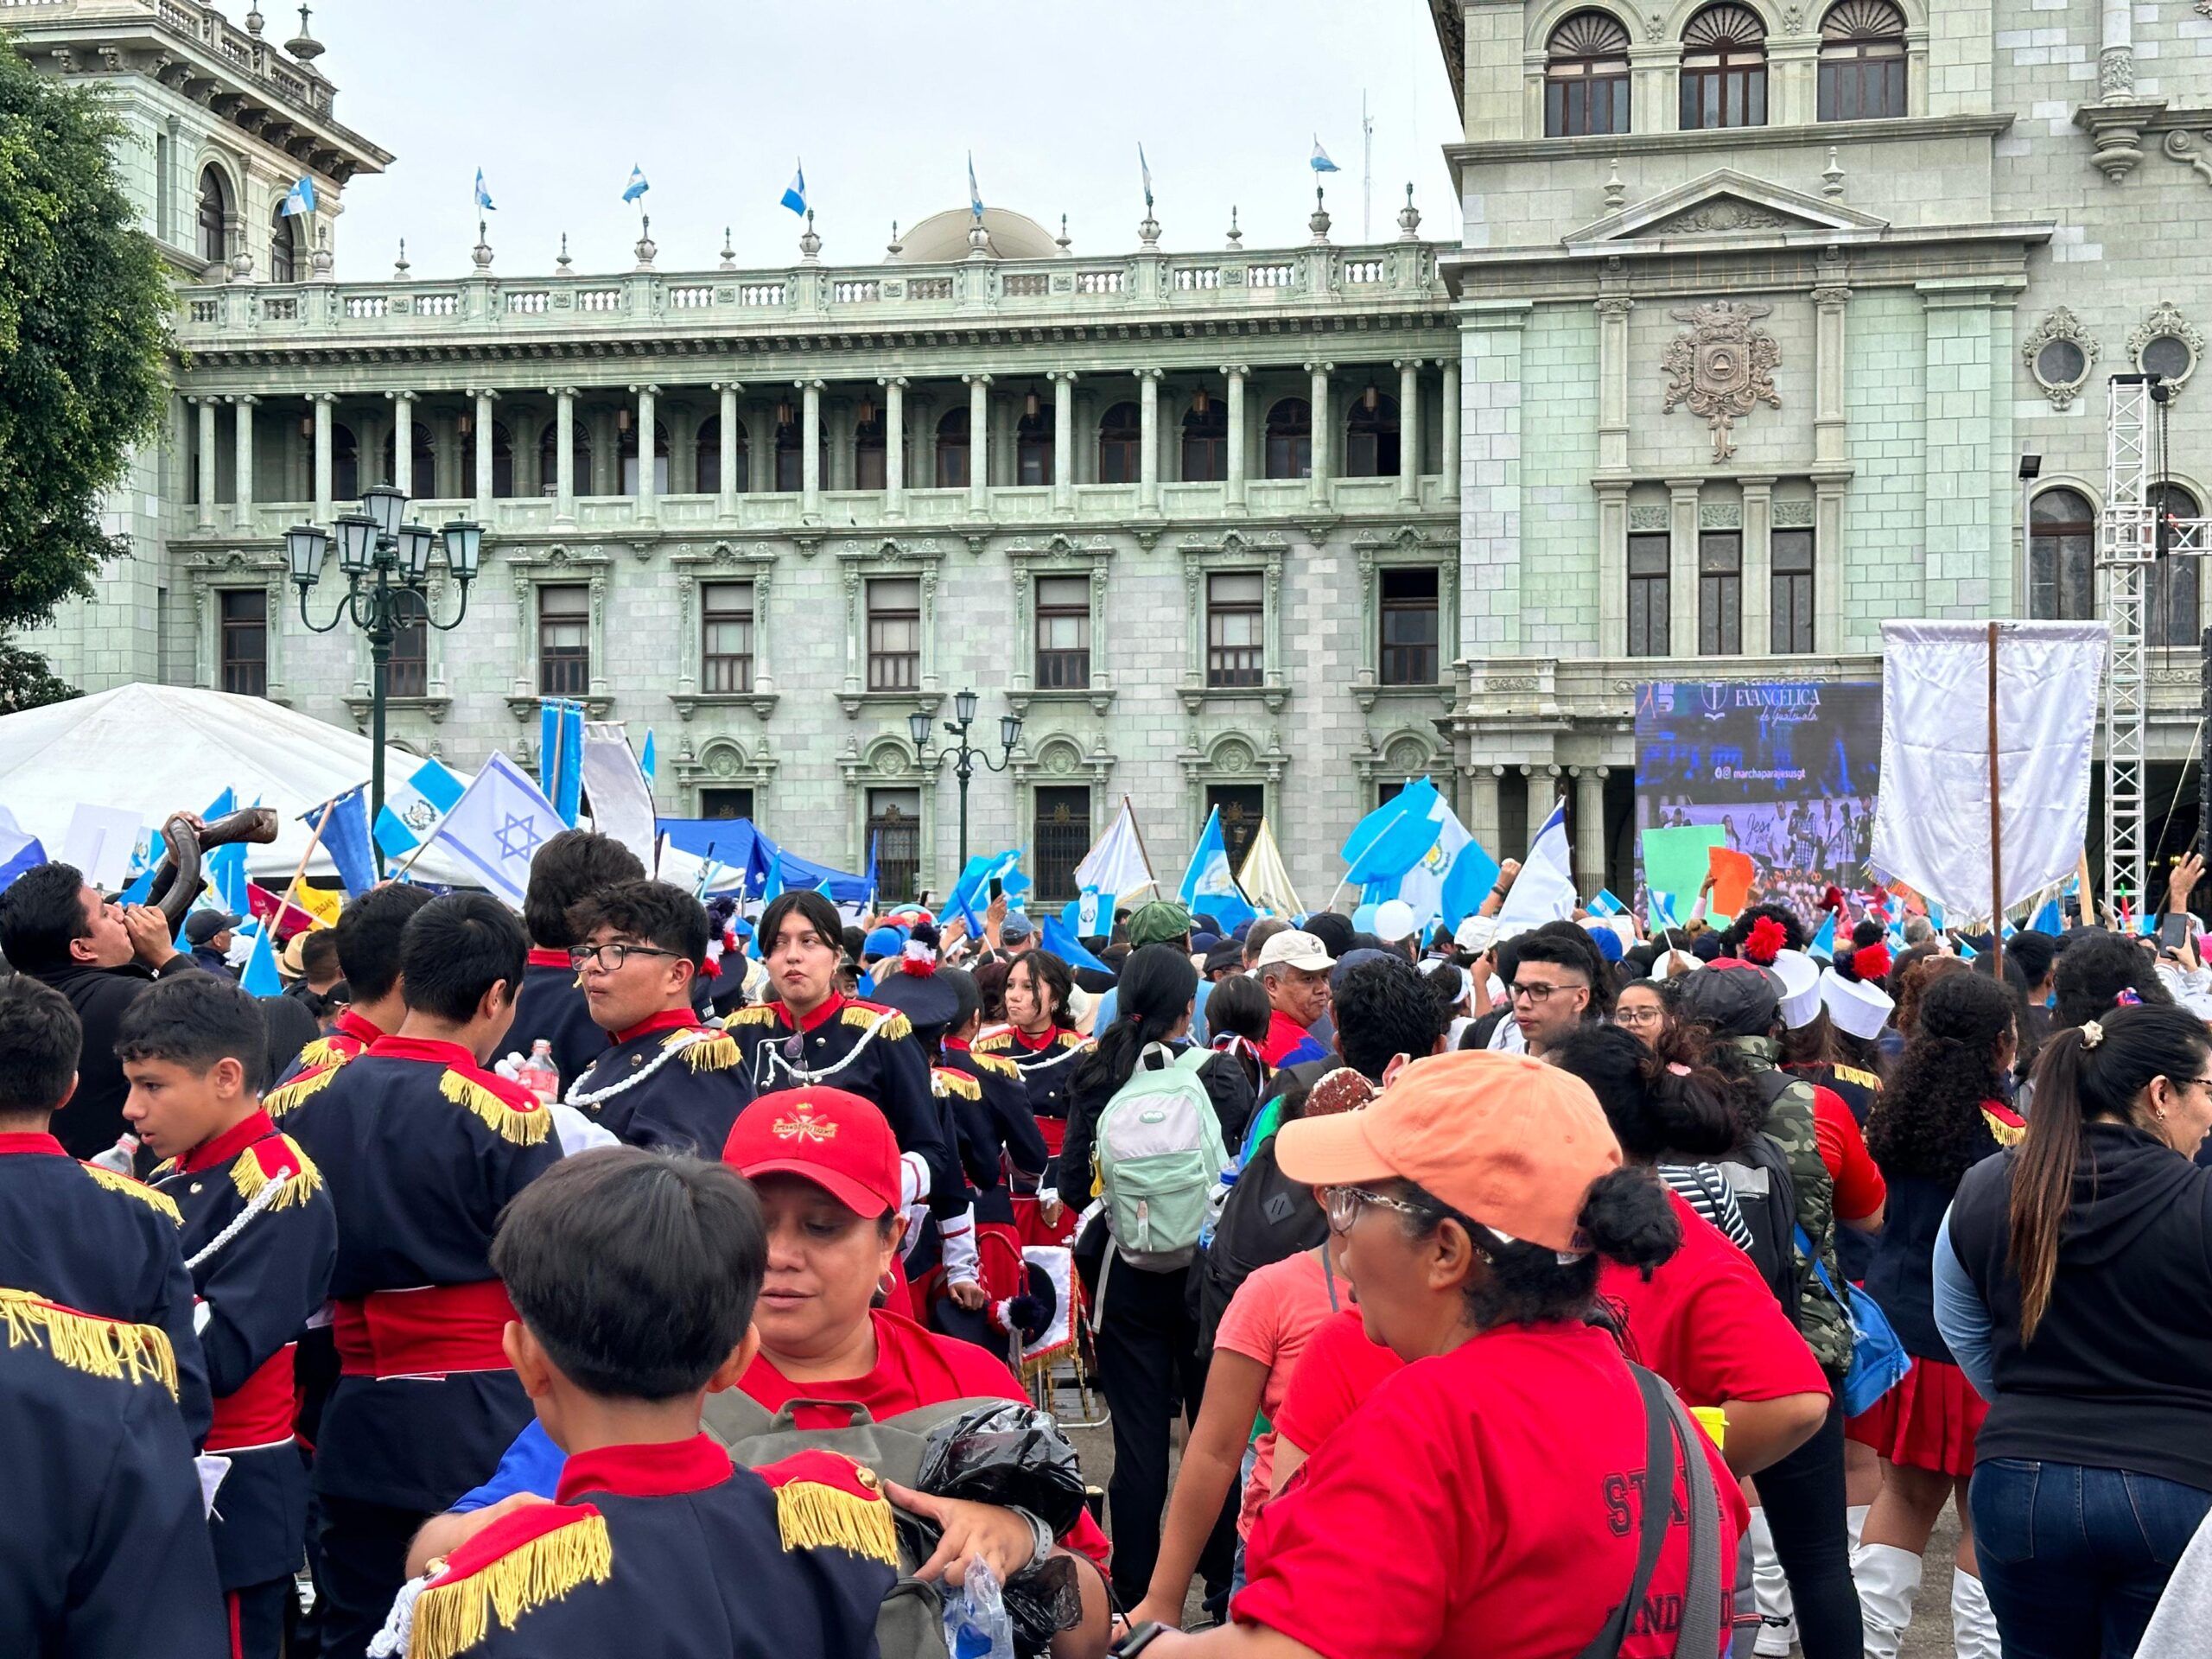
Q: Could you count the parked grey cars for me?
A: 0